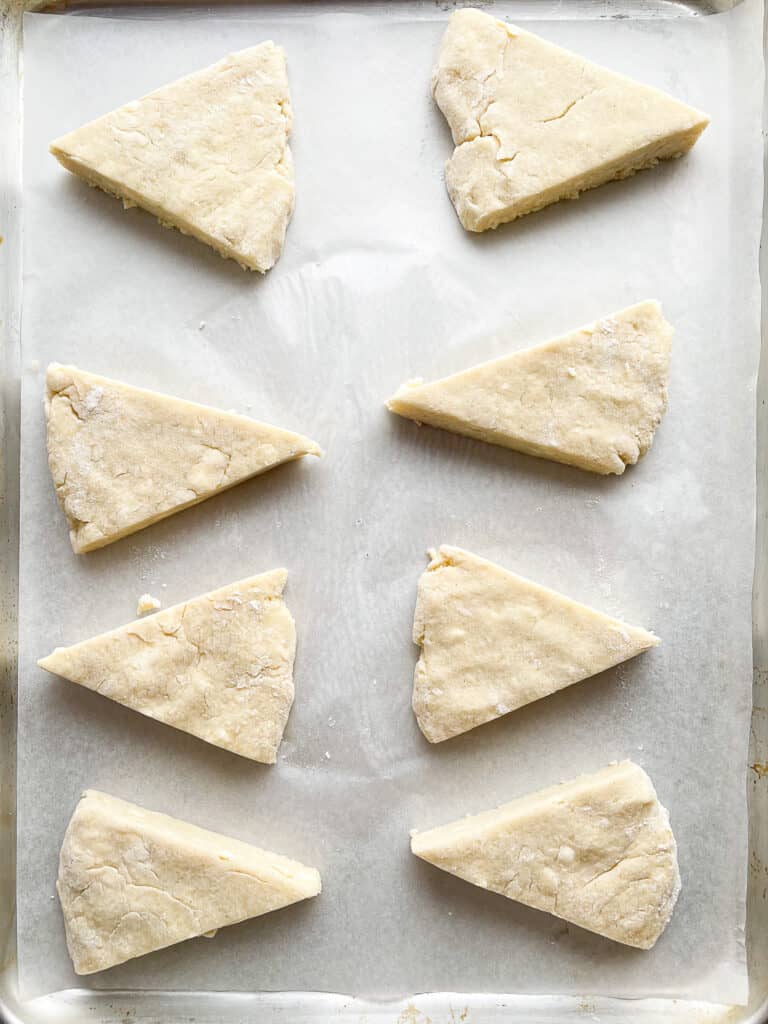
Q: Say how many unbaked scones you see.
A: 8